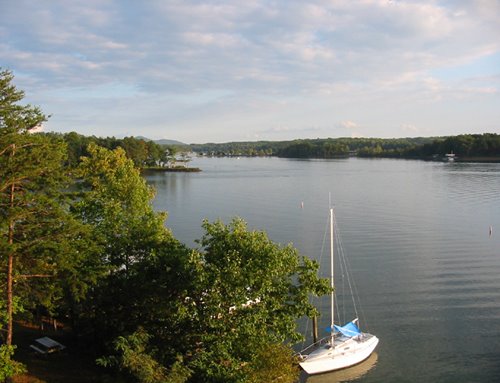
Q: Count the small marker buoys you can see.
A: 2